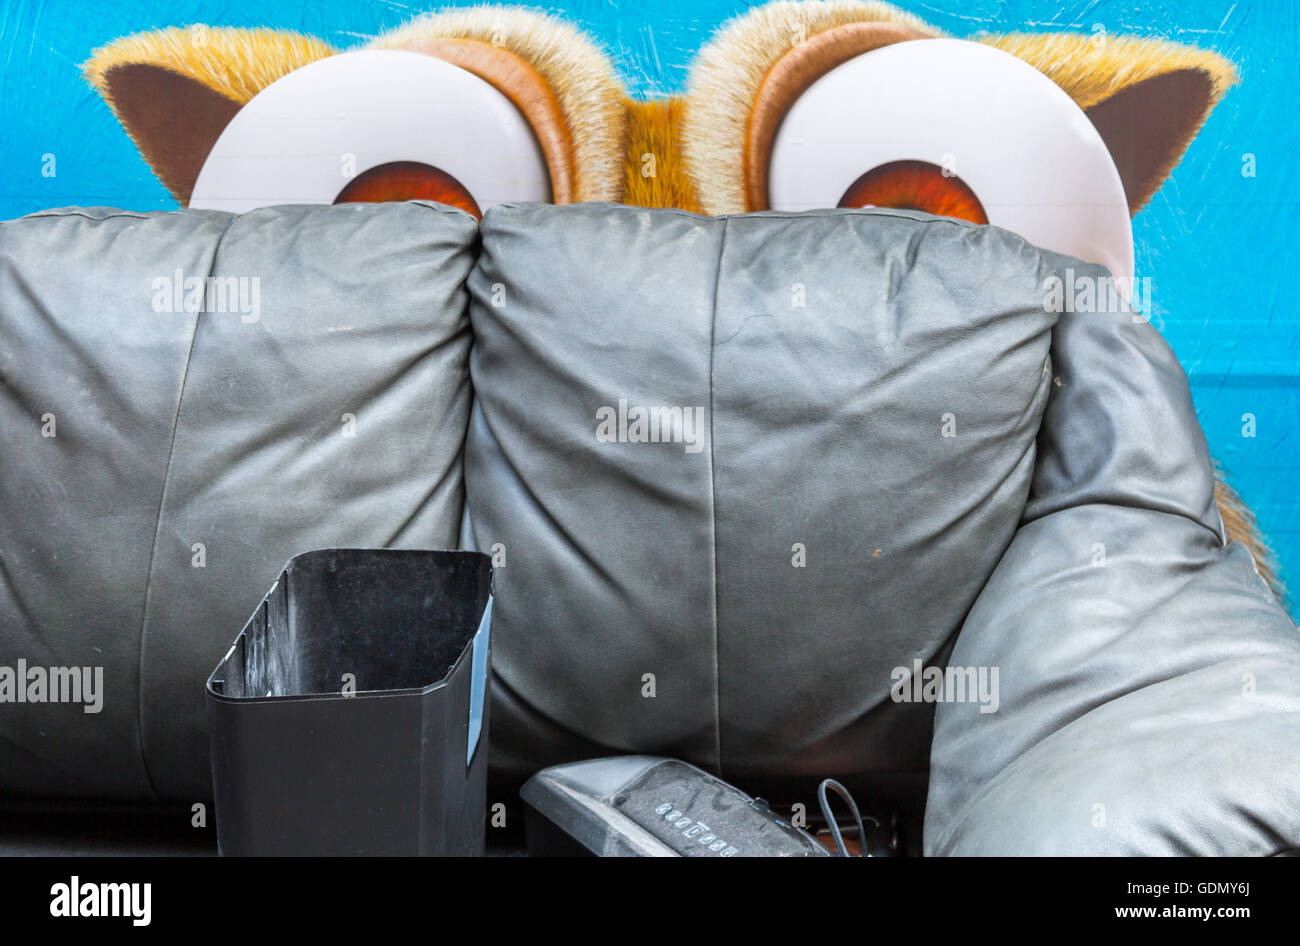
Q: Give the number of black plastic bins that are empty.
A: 1